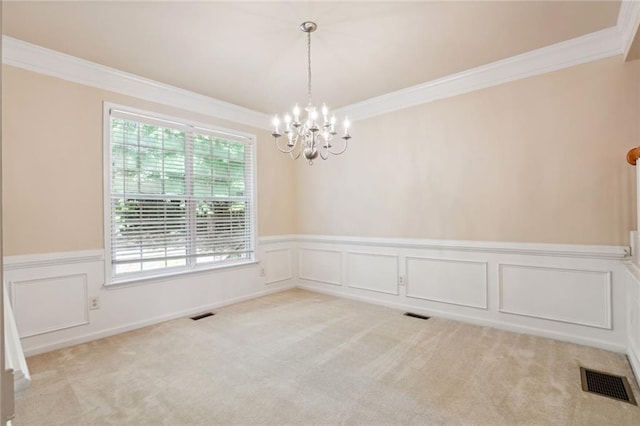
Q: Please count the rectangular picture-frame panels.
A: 6